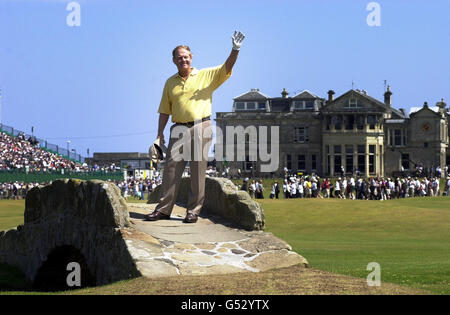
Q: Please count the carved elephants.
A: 0